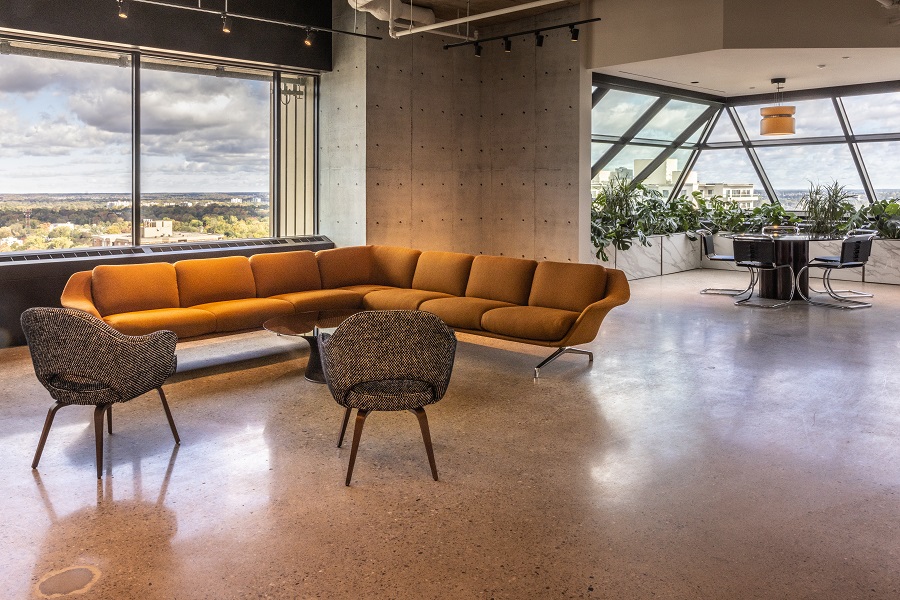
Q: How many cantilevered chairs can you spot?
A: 5